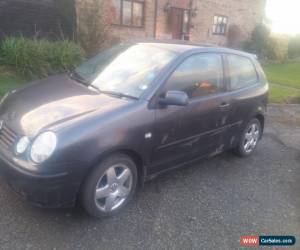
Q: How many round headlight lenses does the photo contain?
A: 2